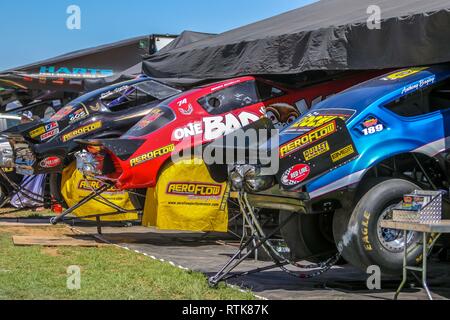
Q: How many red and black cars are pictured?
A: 2